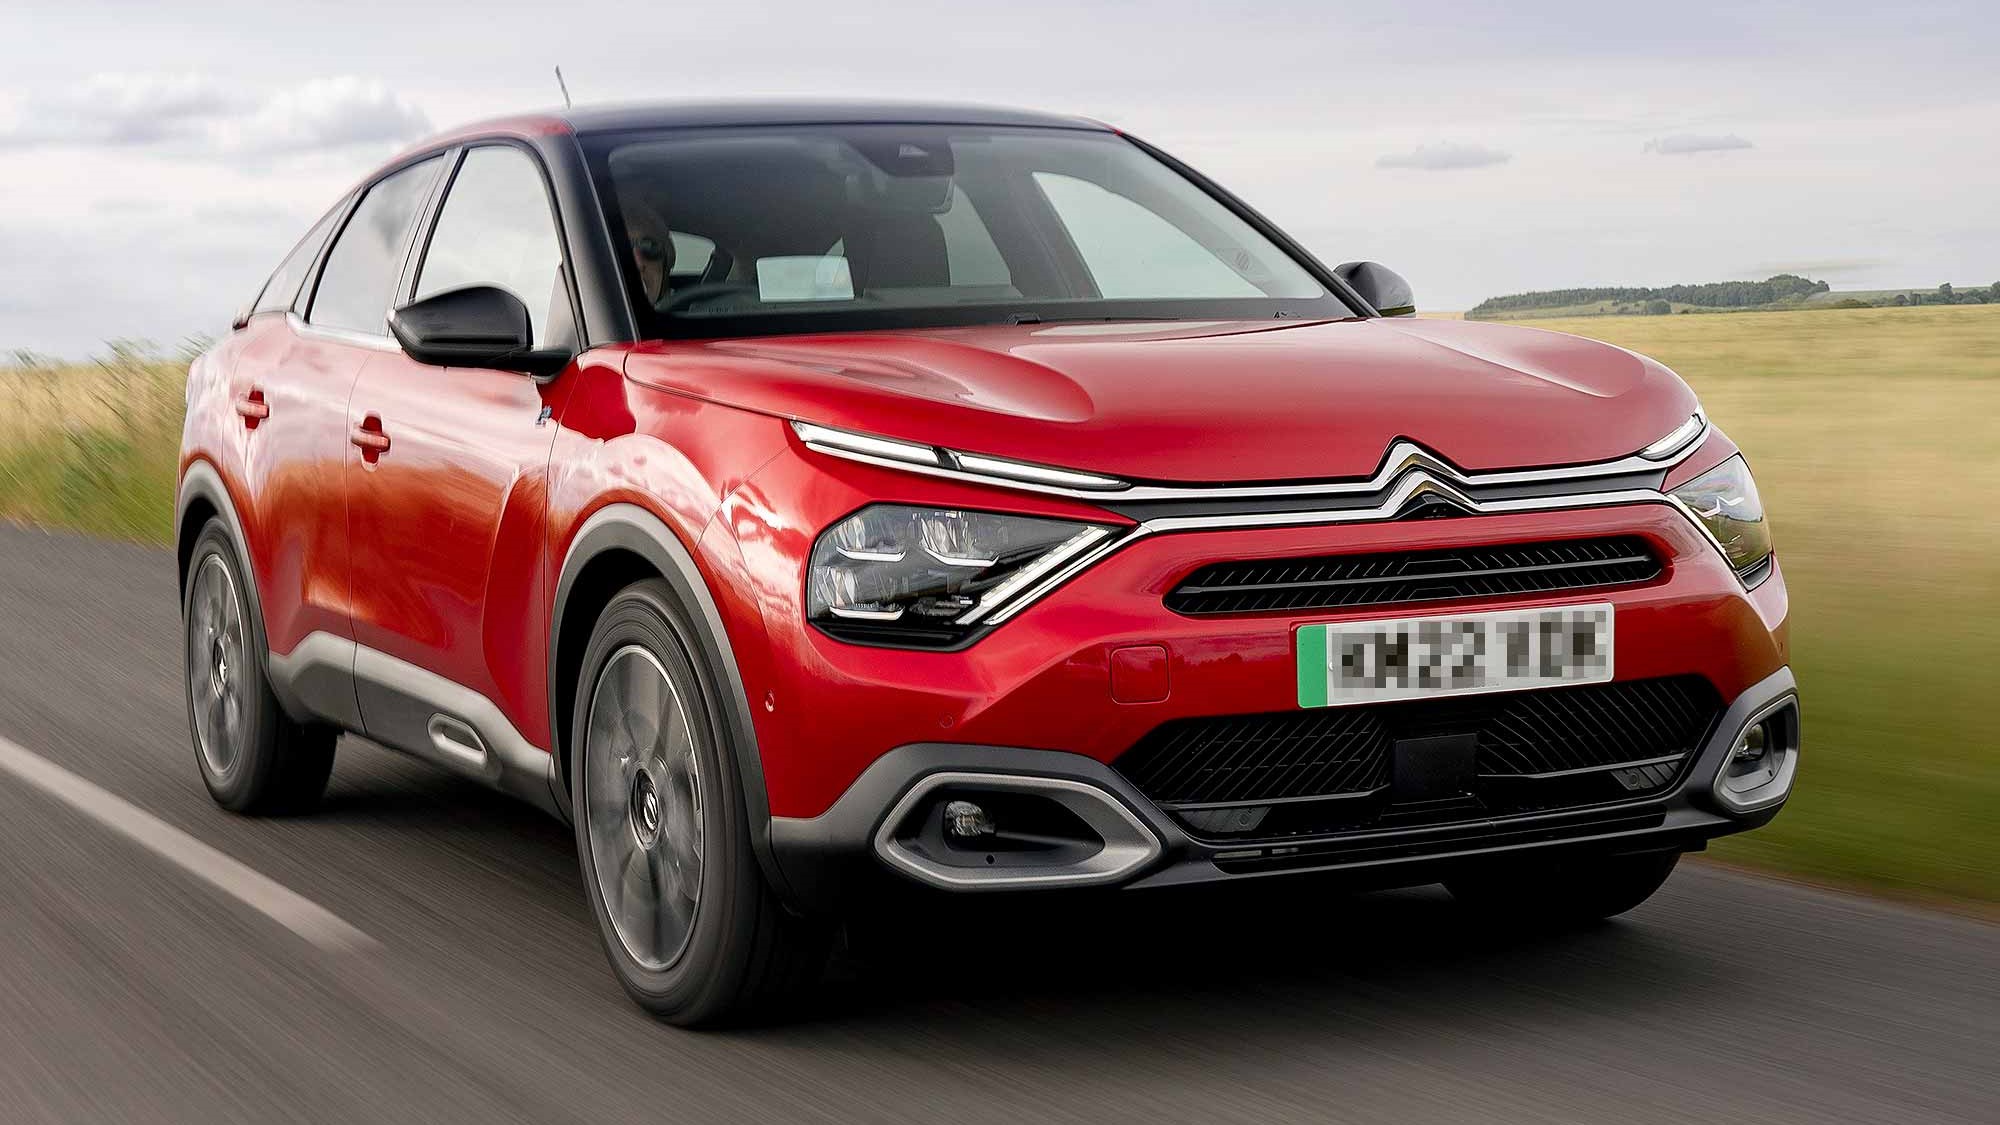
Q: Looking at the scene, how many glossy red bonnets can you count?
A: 1